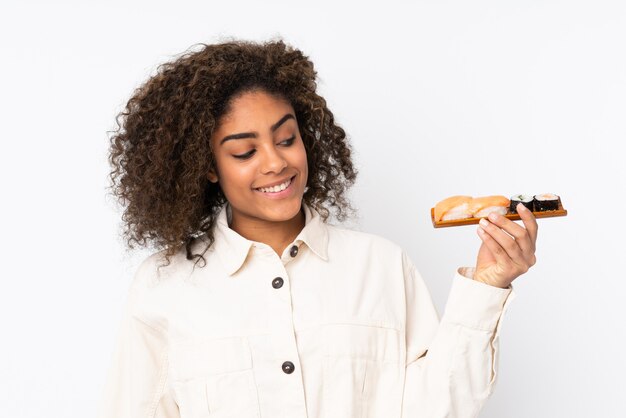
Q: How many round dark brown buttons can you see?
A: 3